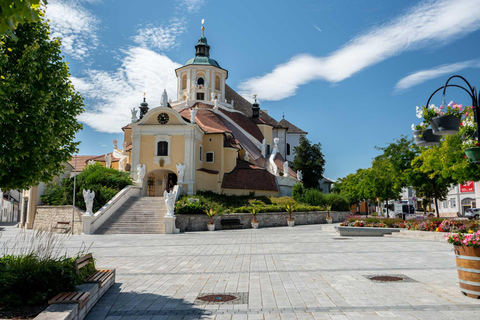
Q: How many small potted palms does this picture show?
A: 4